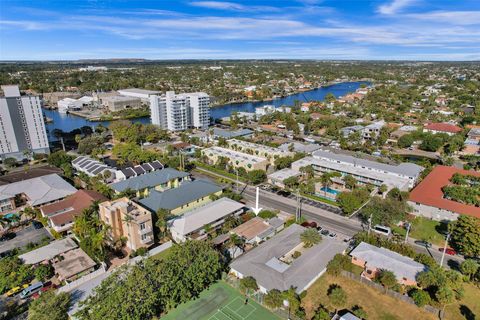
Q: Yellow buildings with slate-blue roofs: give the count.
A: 2